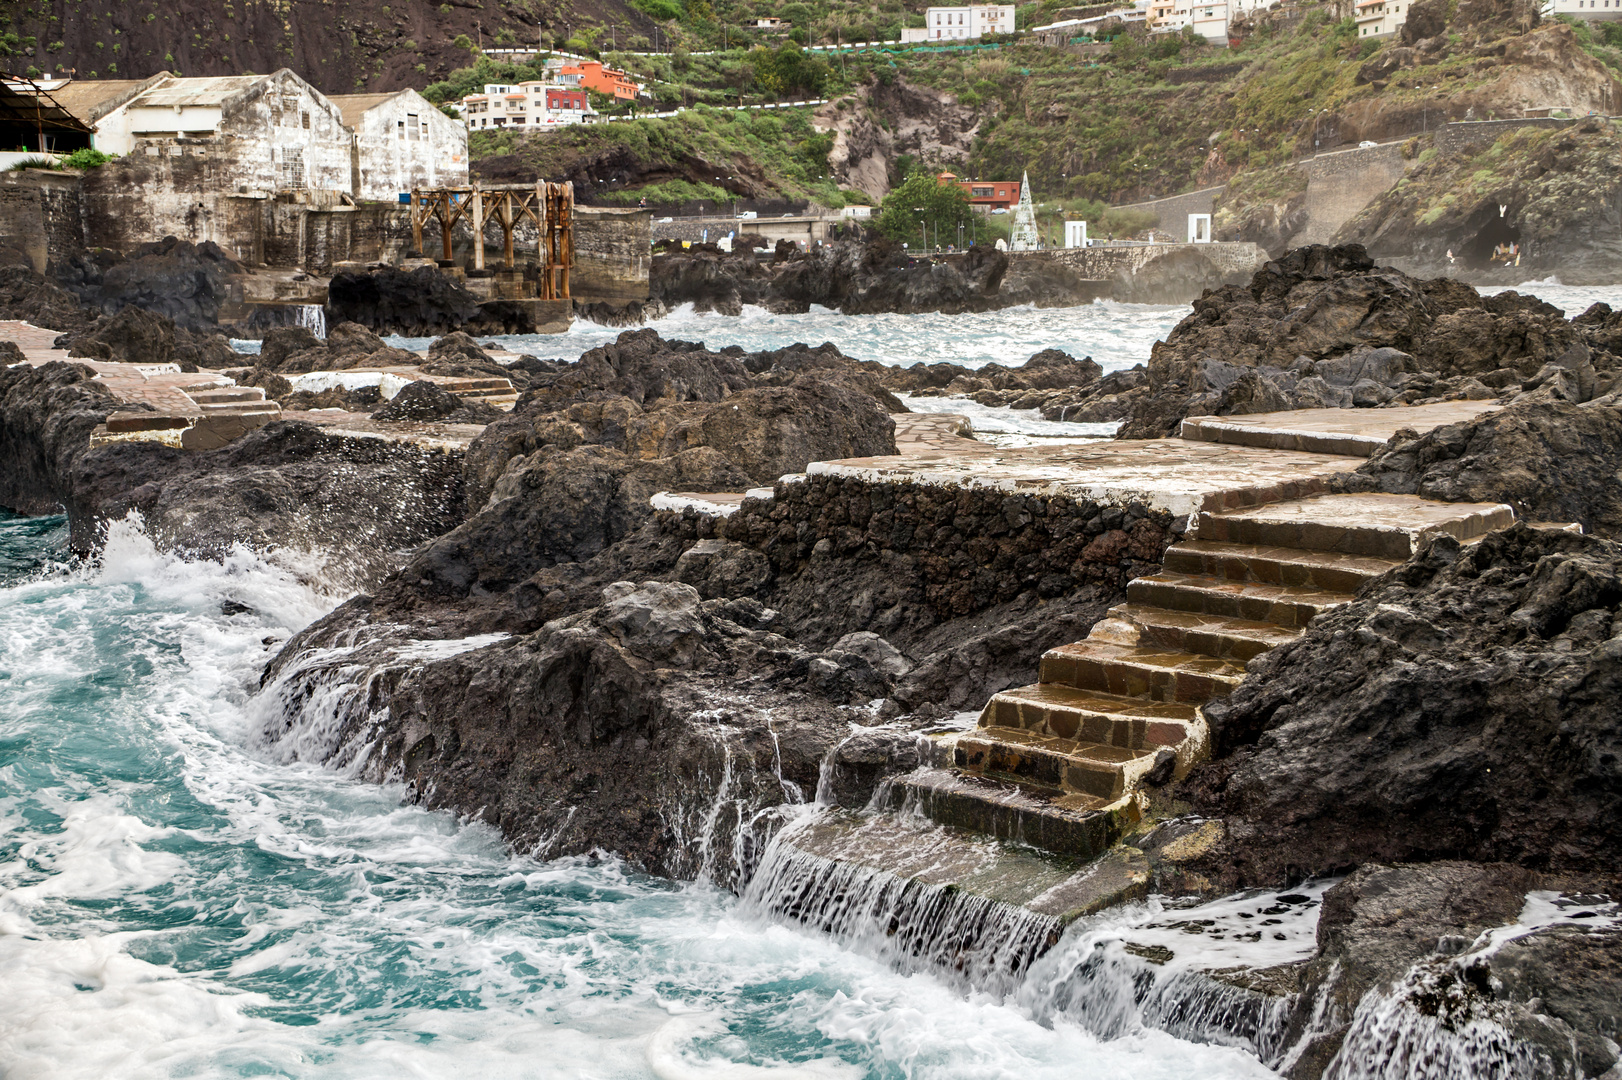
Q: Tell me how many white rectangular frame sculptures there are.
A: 2